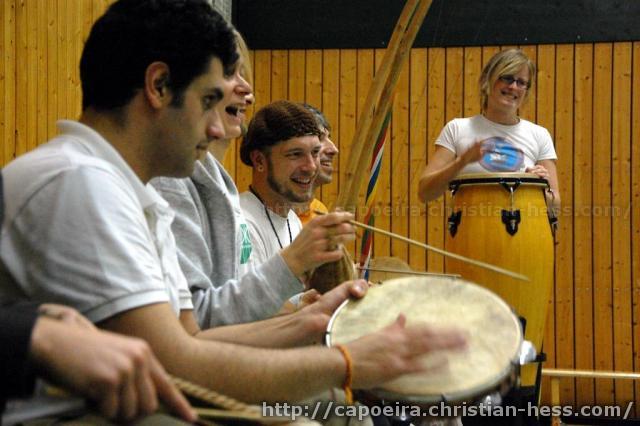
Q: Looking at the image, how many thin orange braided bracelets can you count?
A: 1